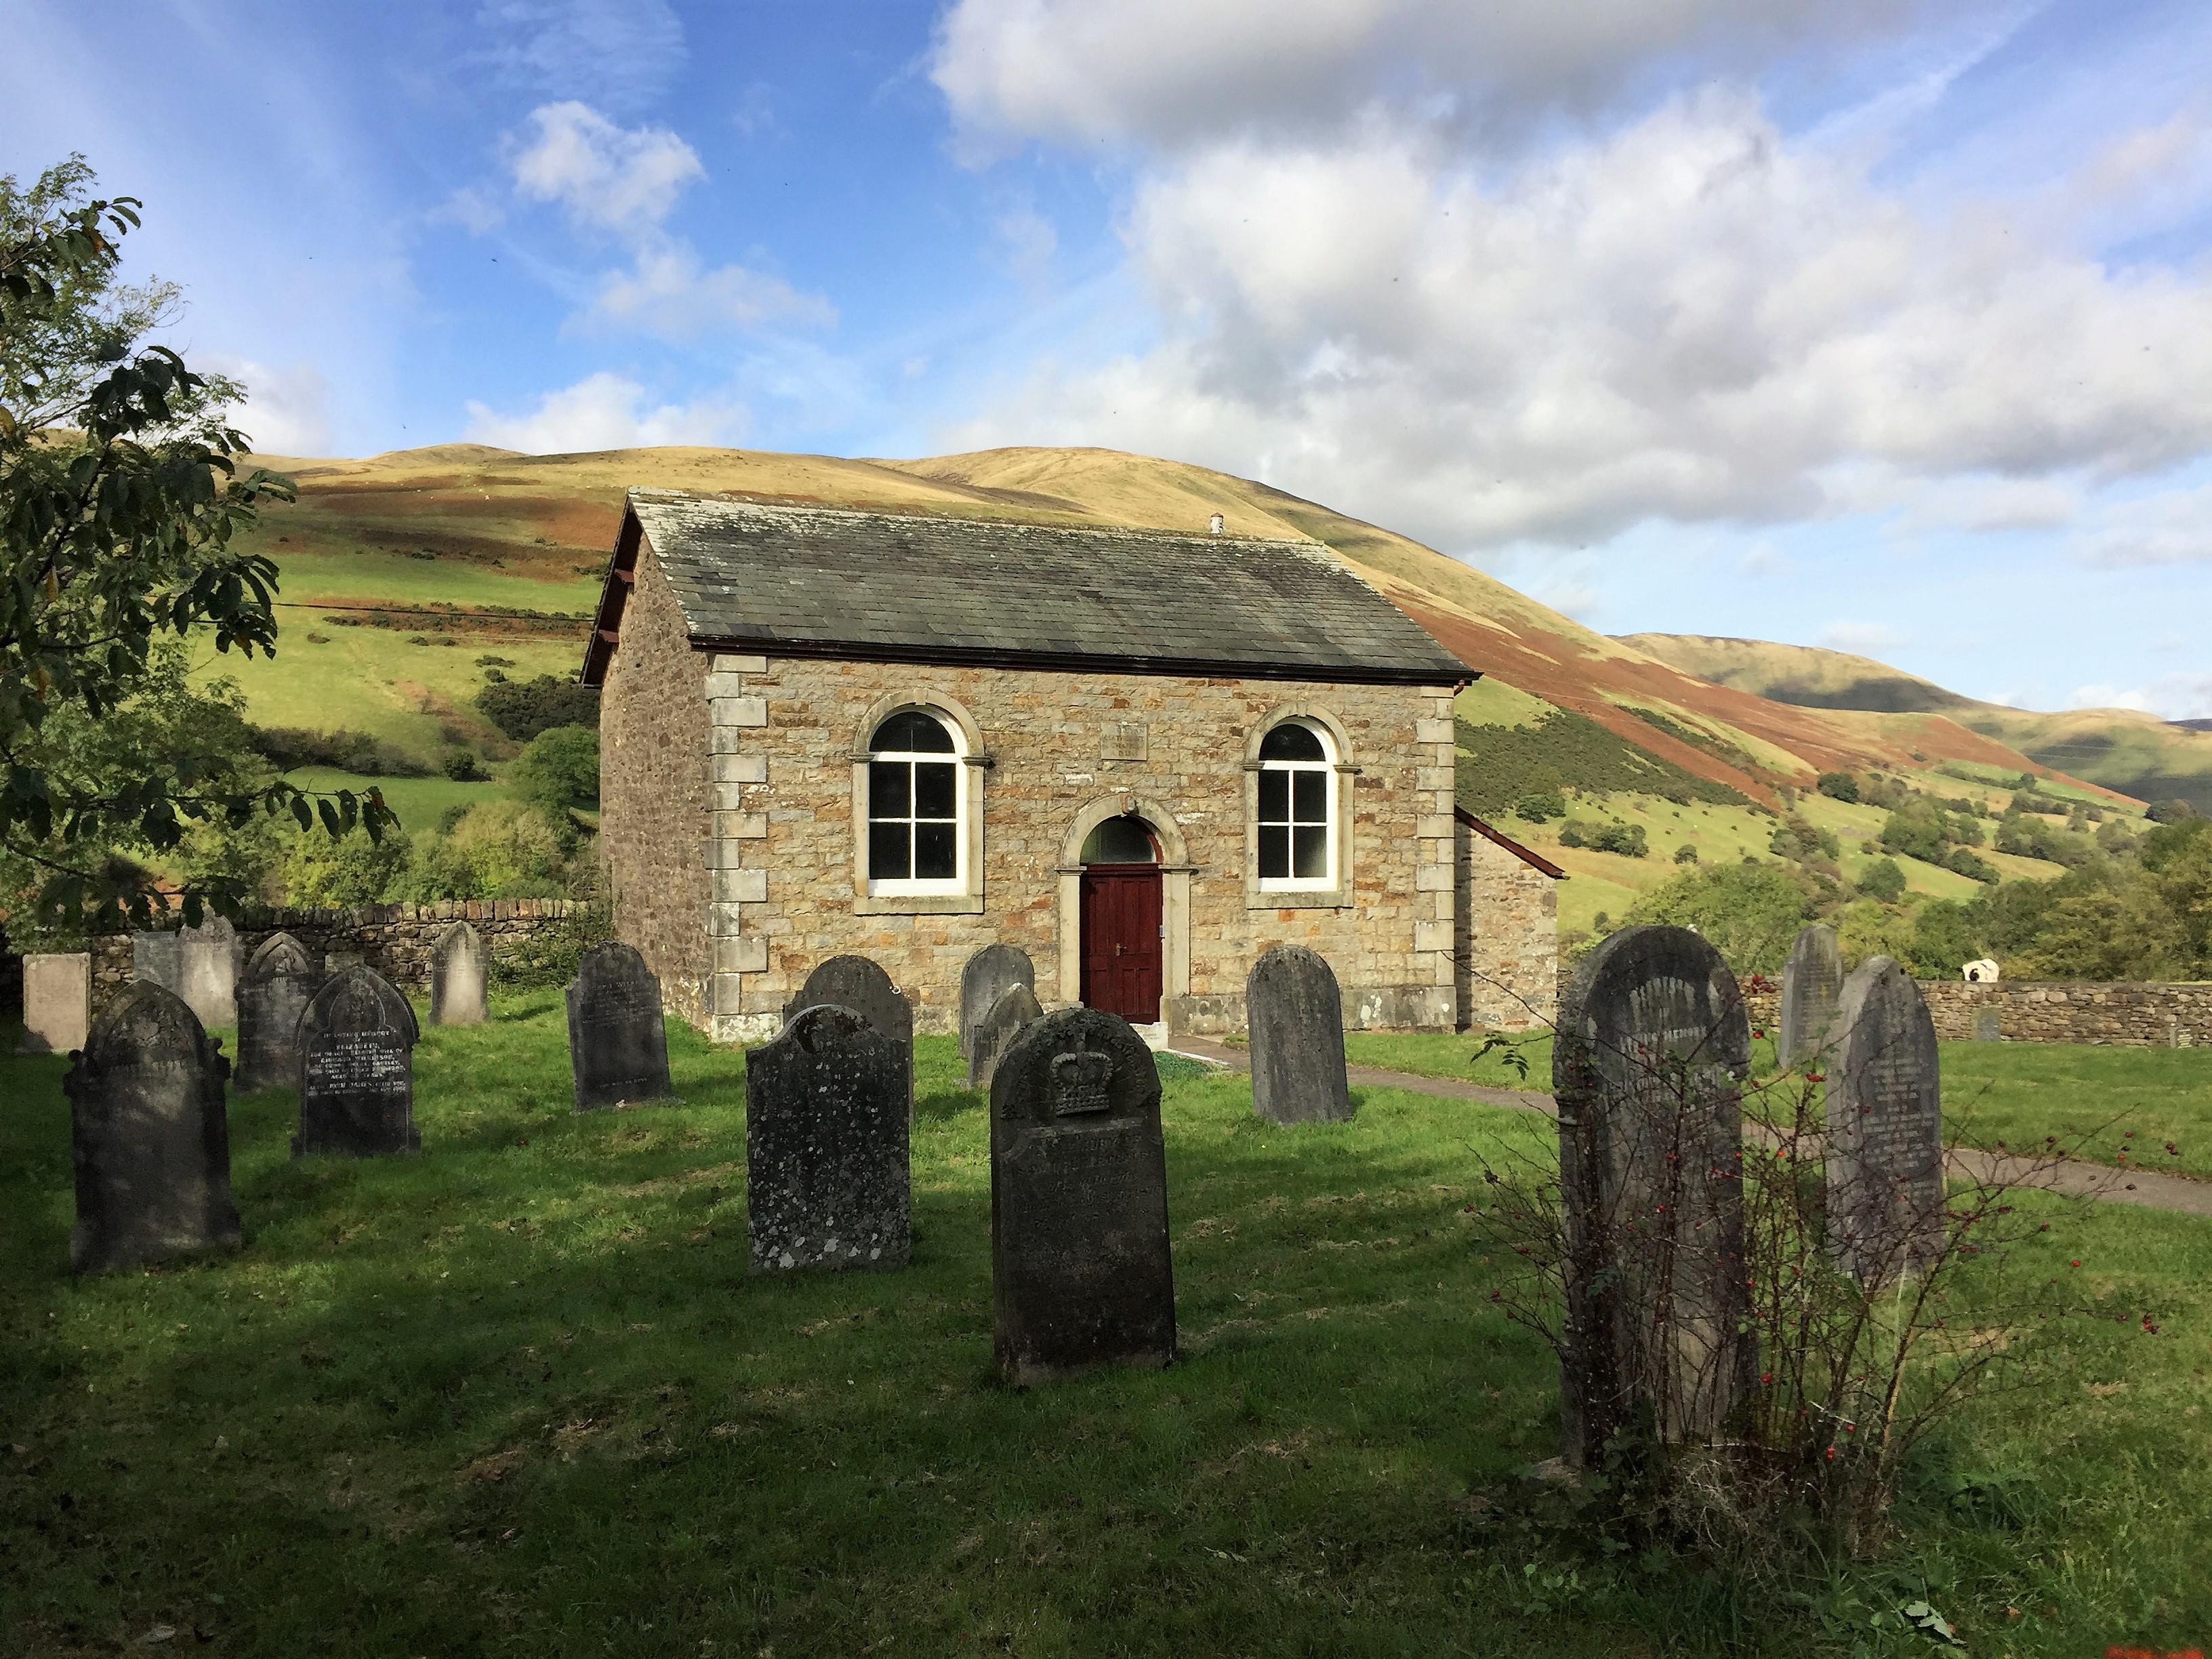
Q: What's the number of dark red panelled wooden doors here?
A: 1